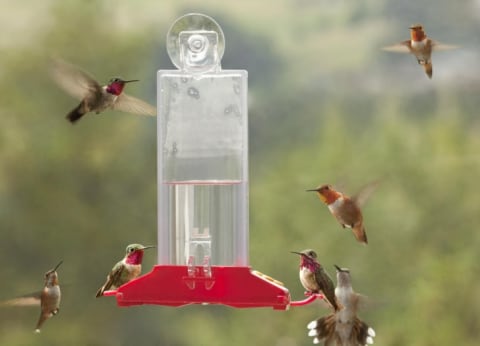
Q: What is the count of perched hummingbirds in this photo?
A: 2